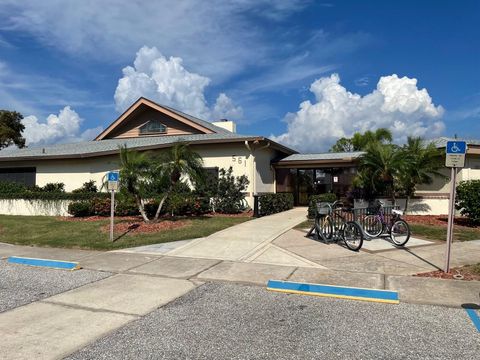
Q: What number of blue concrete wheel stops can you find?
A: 2